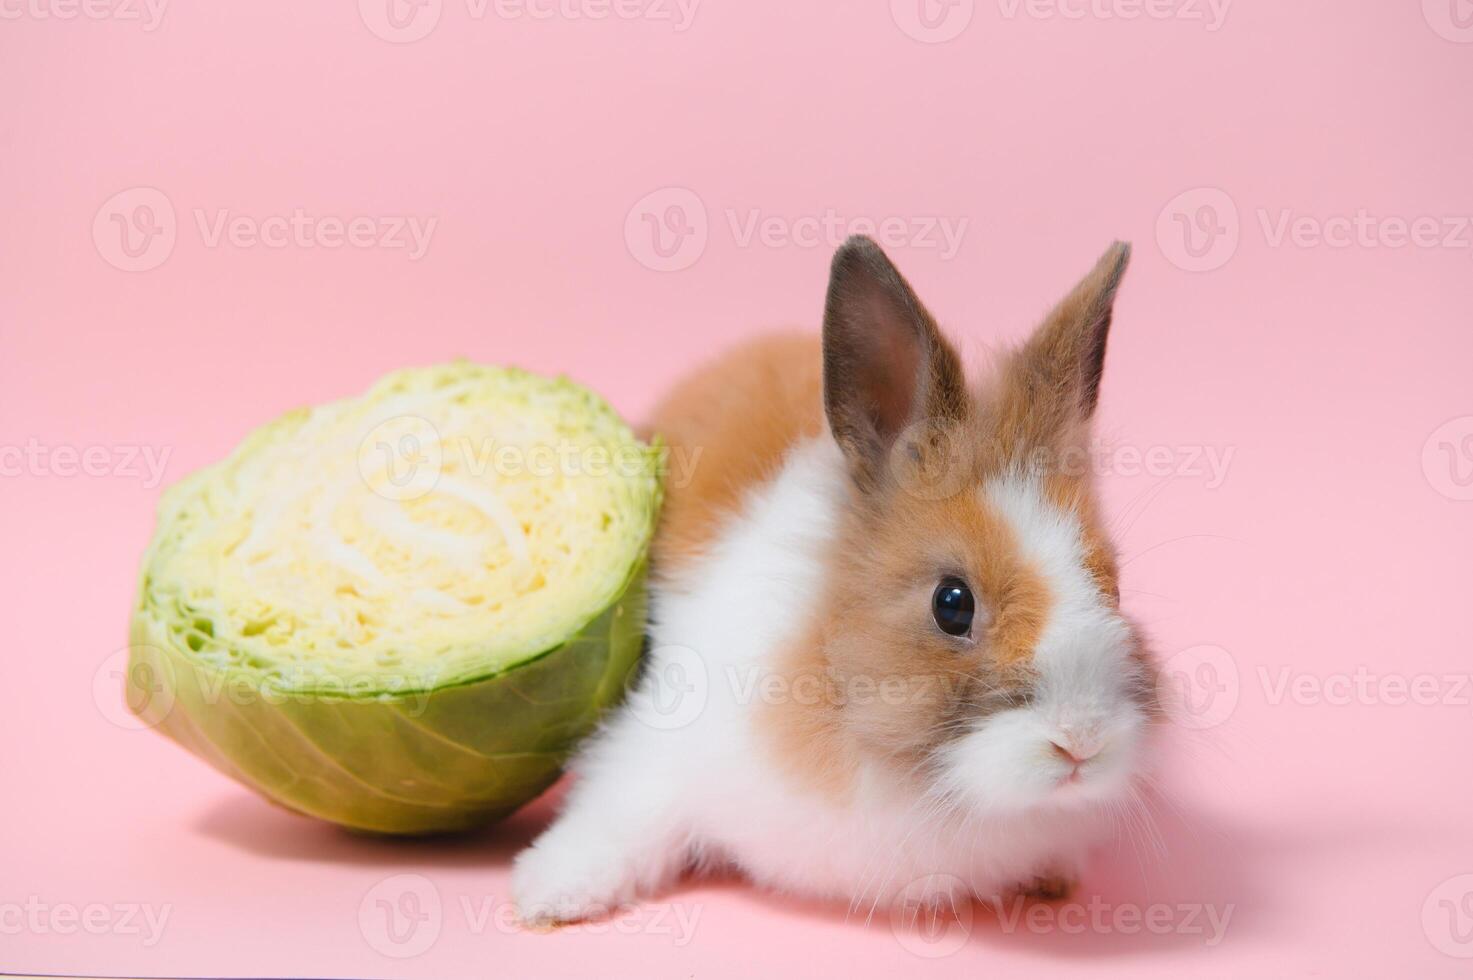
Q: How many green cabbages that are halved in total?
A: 1